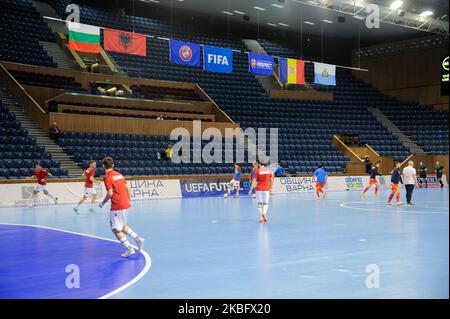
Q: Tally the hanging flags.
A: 7